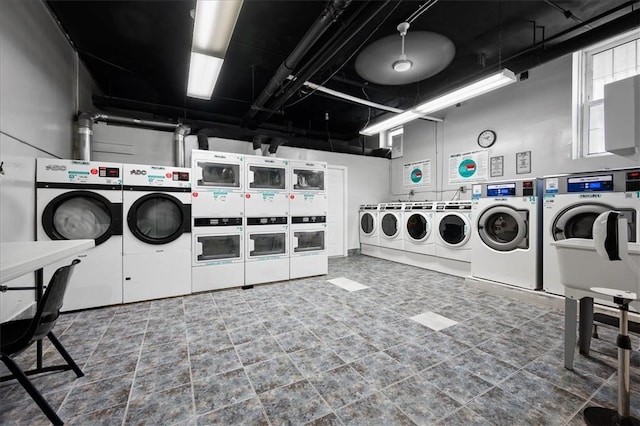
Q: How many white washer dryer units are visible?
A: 14